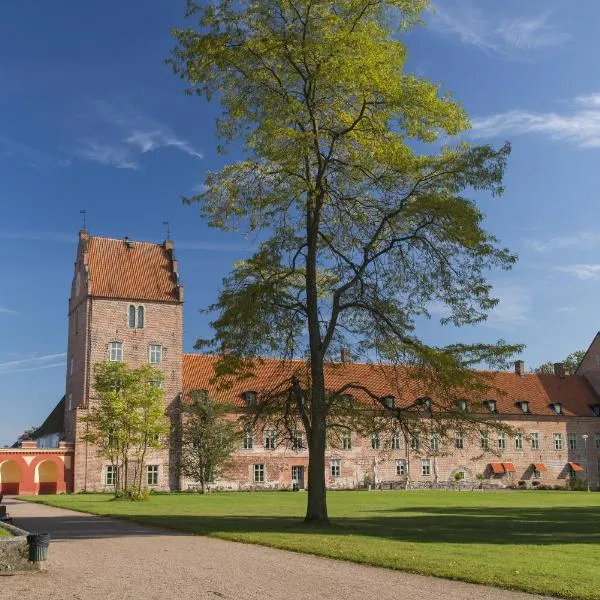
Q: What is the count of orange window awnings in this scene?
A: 4